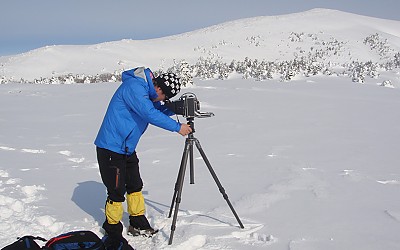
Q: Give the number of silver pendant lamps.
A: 0